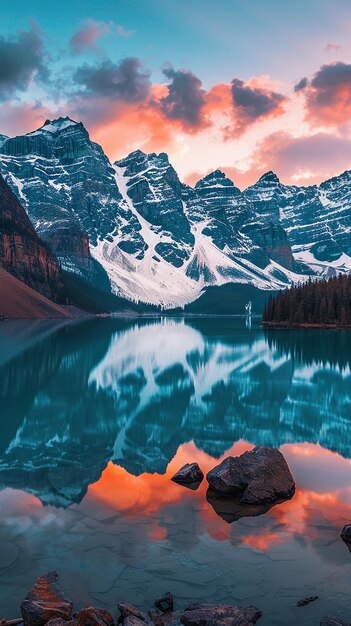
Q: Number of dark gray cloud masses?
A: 5